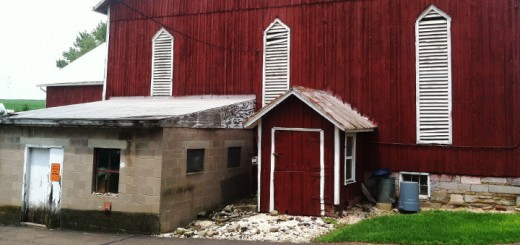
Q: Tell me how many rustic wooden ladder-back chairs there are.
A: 0